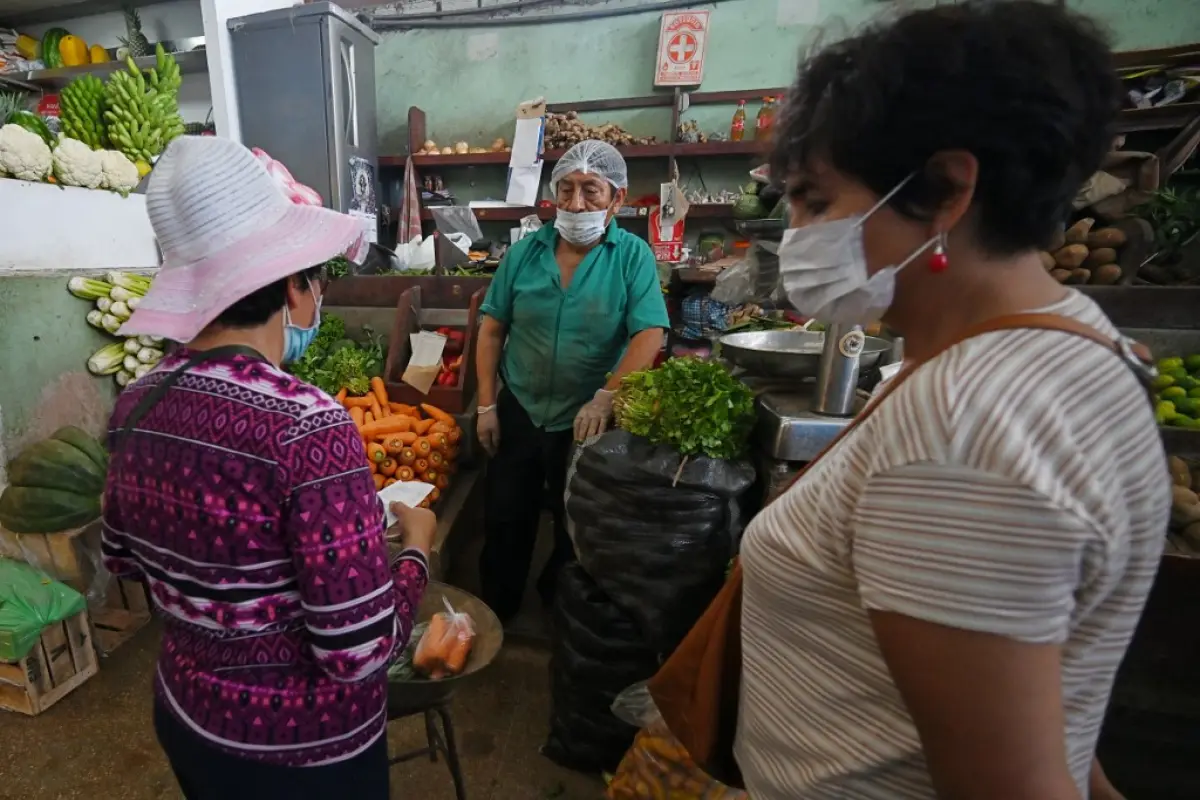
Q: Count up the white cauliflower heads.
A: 3